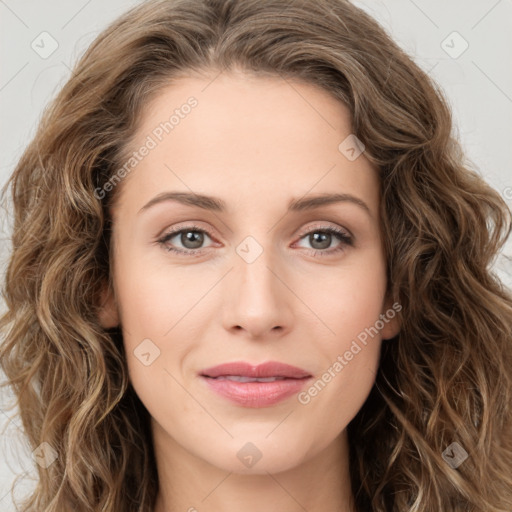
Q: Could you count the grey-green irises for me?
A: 2